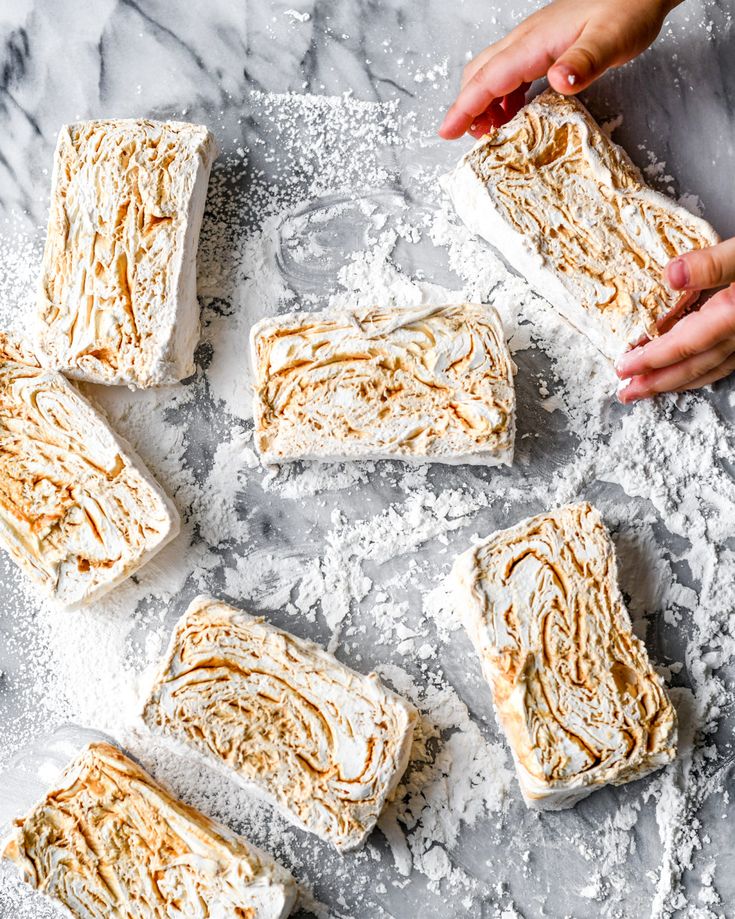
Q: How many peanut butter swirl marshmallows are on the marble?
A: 7